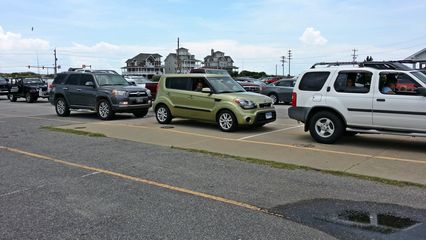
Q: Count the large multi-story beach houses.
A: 3